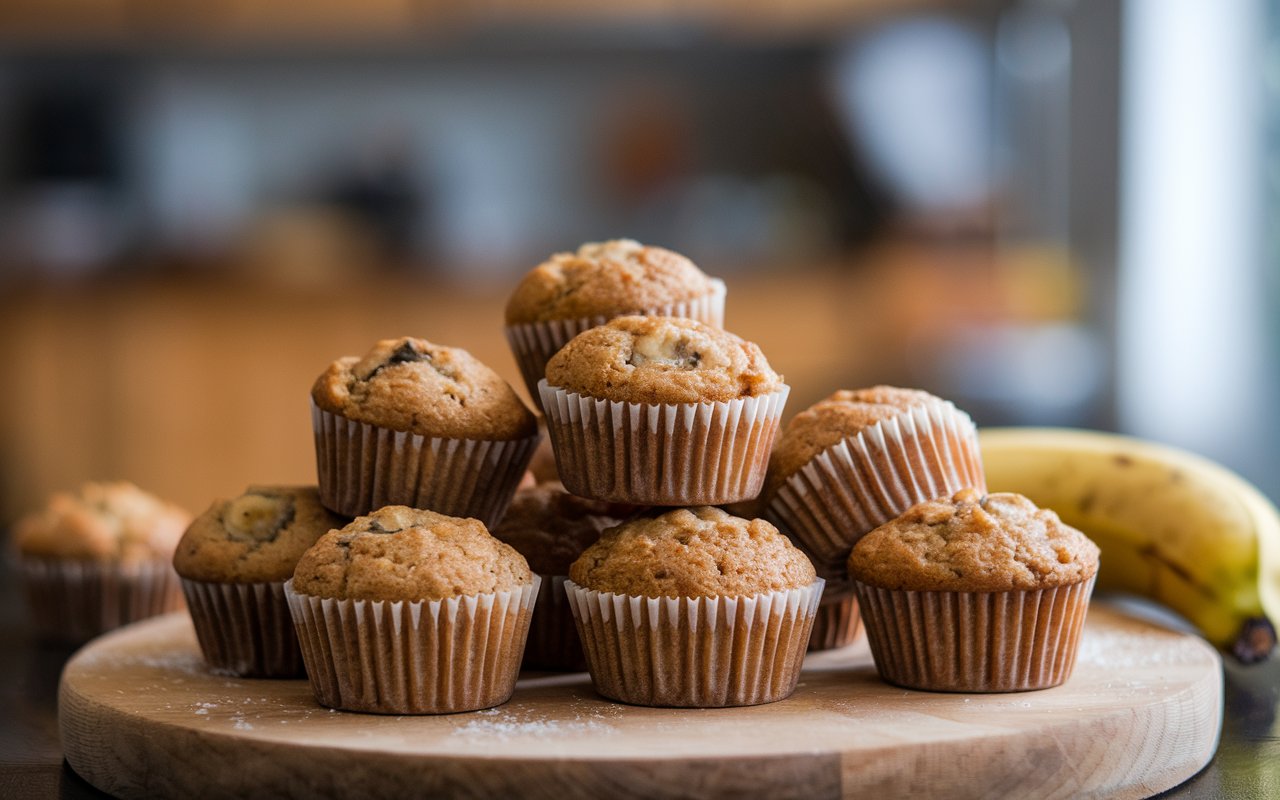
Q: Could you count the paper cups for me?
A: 11